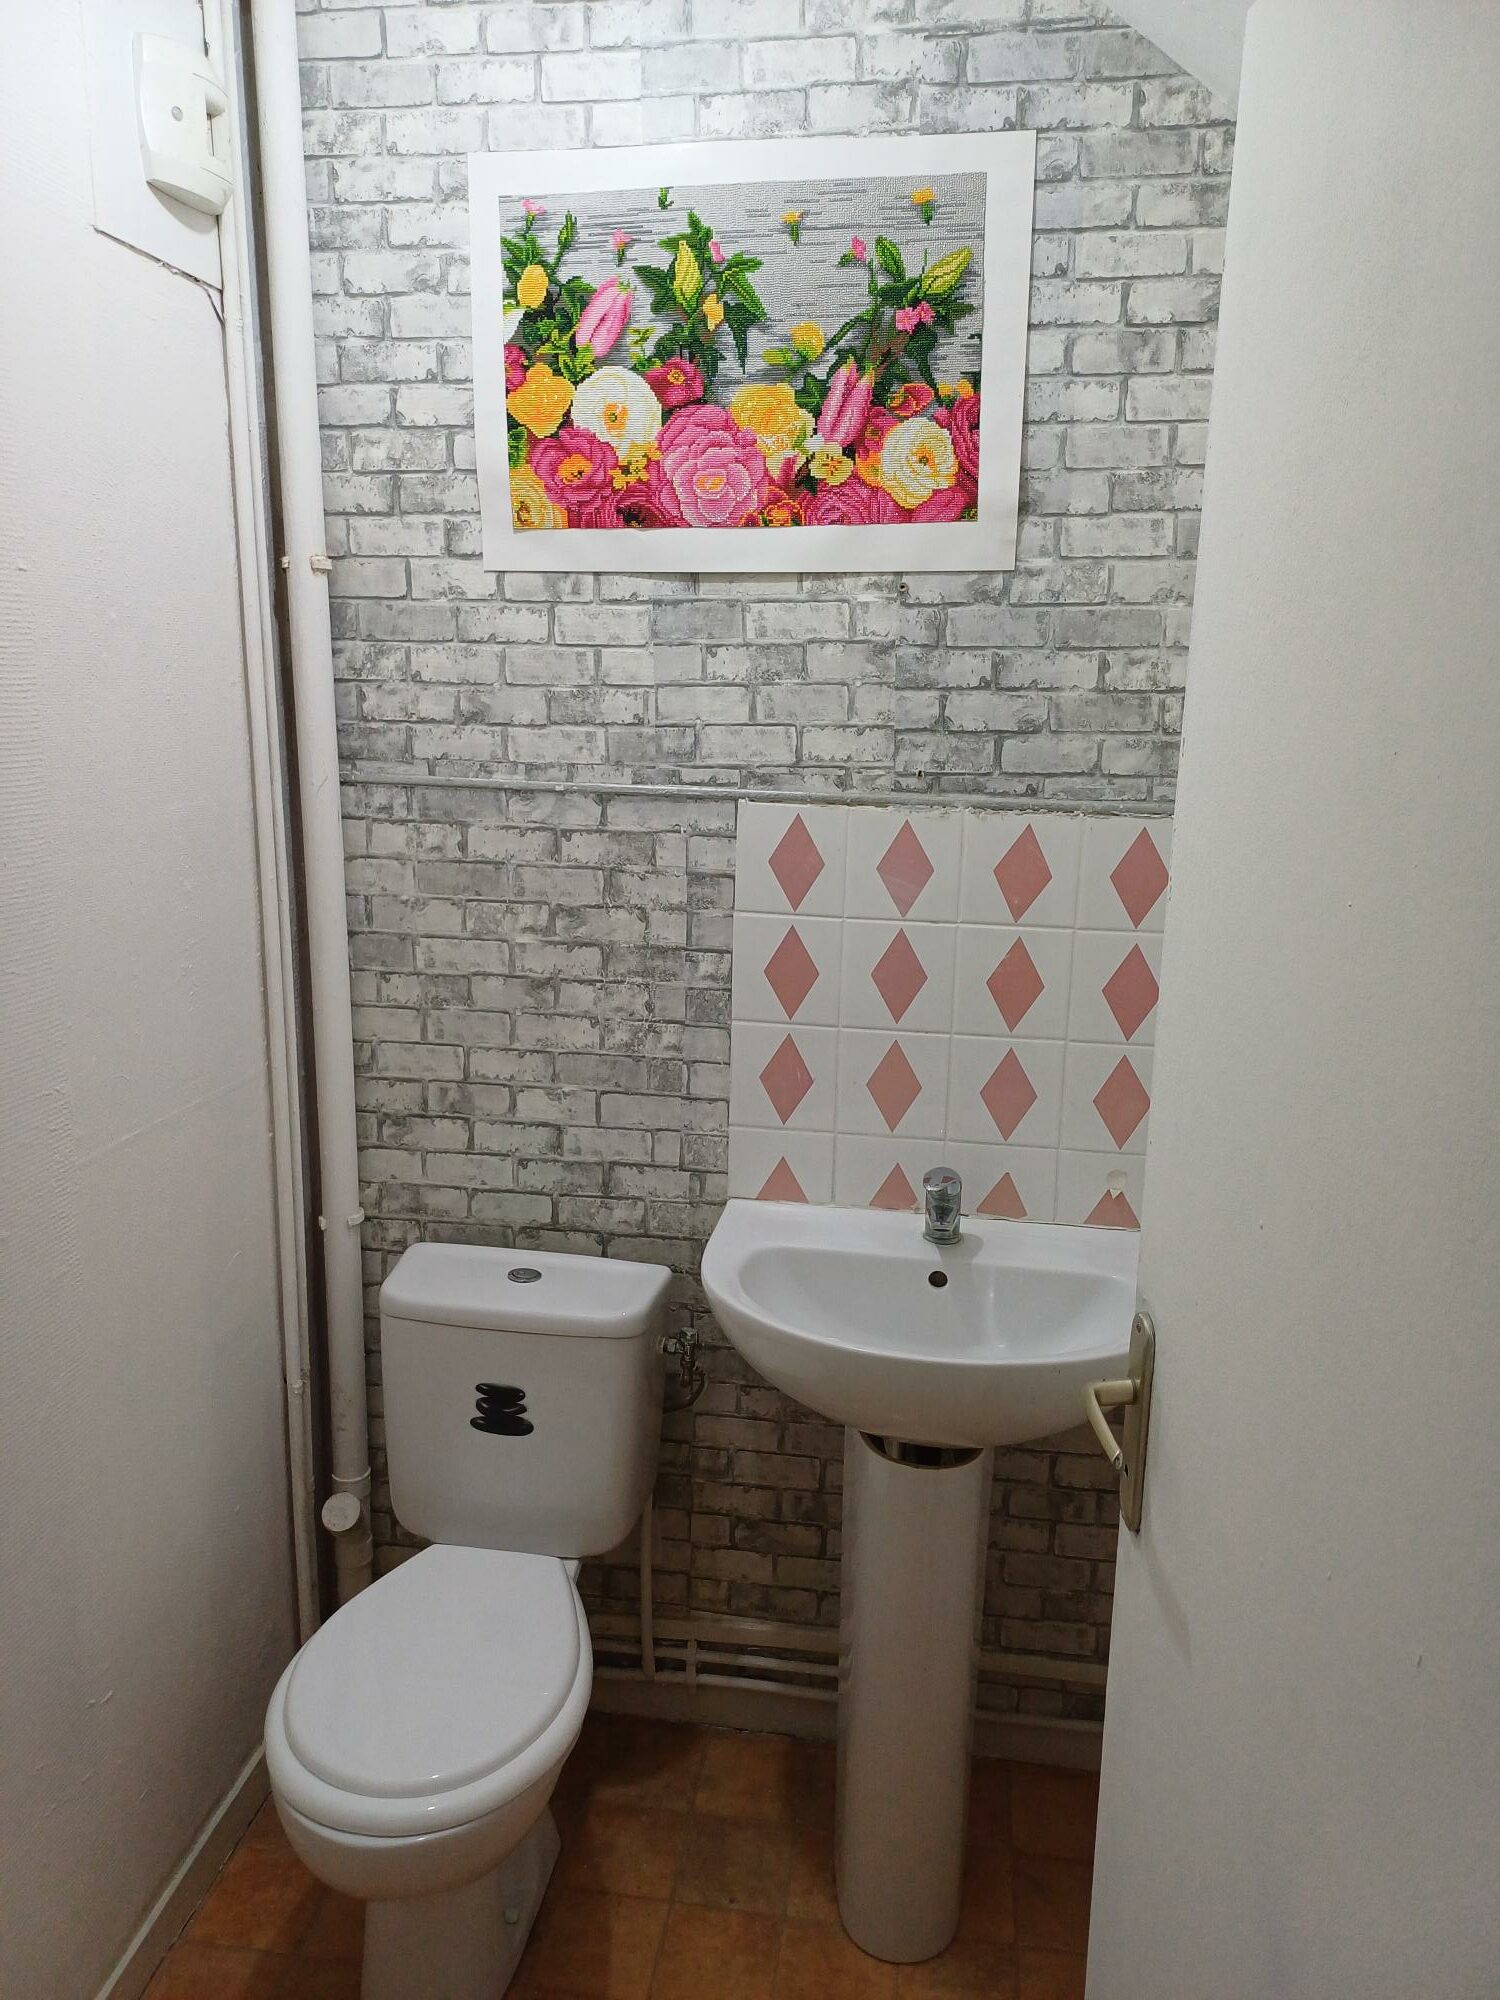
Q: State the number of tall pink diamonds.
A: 12